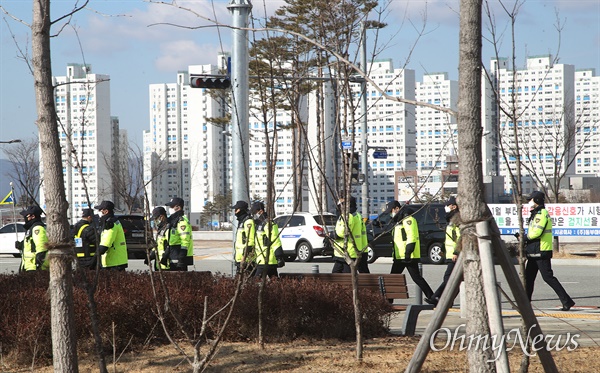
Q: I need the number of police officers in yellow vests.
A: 11